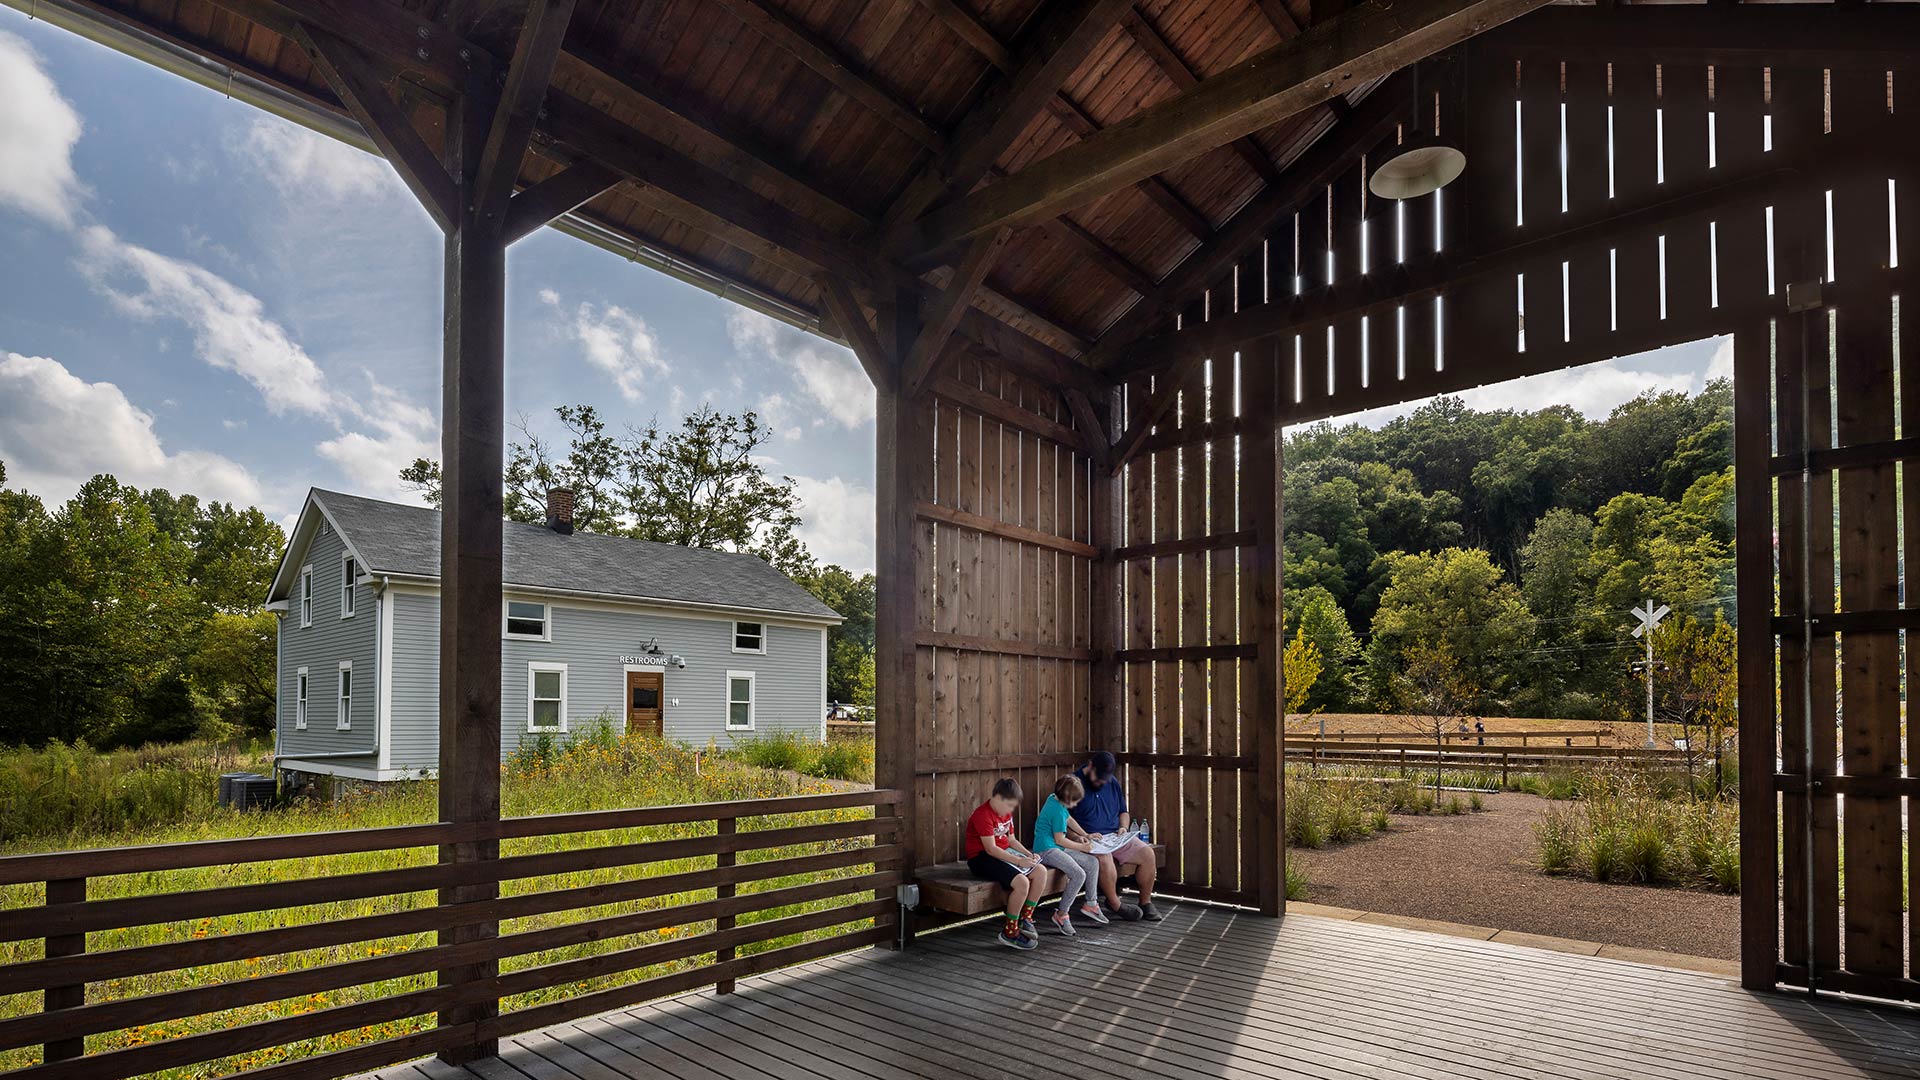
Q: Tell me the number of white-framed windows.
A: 8